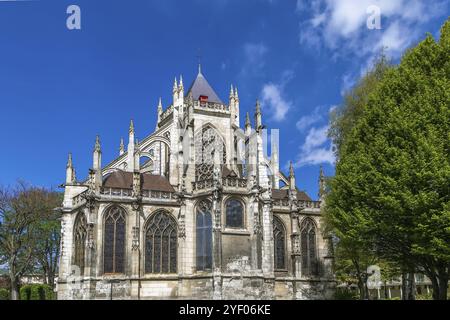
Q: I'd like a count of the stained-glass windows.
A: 8